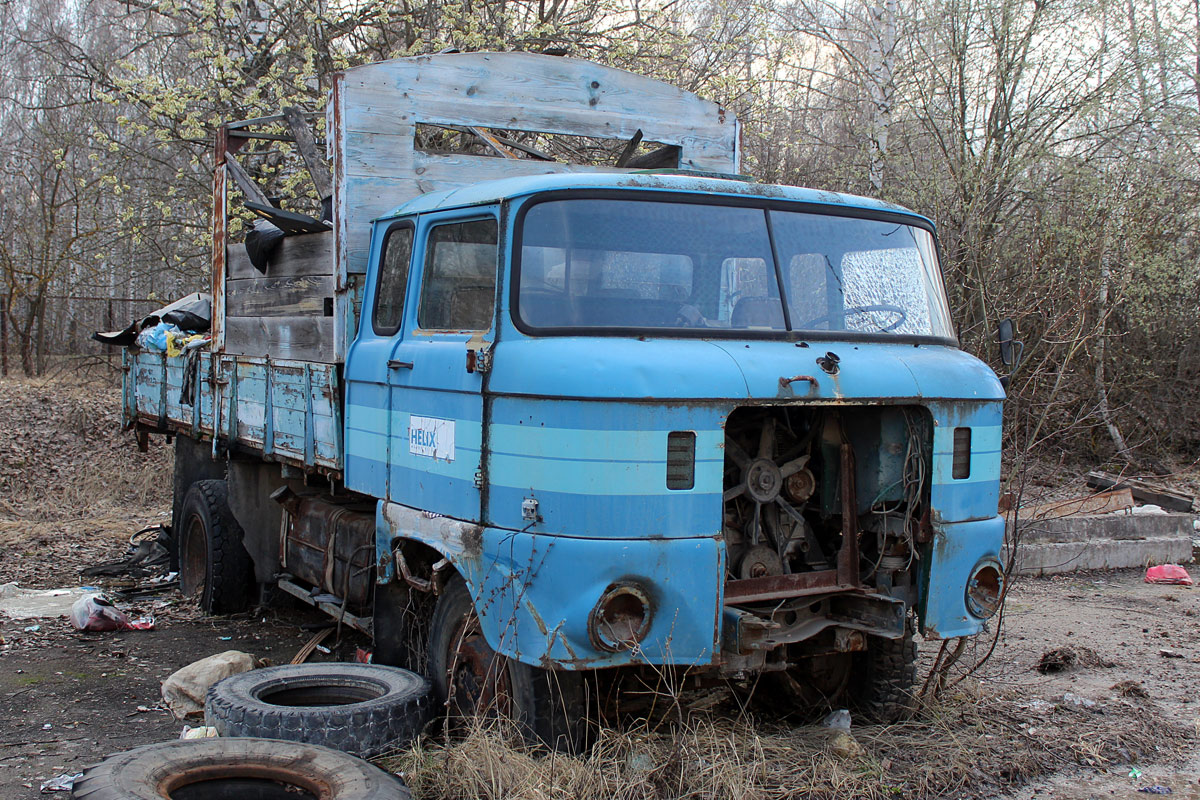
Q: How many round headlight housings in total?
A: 2